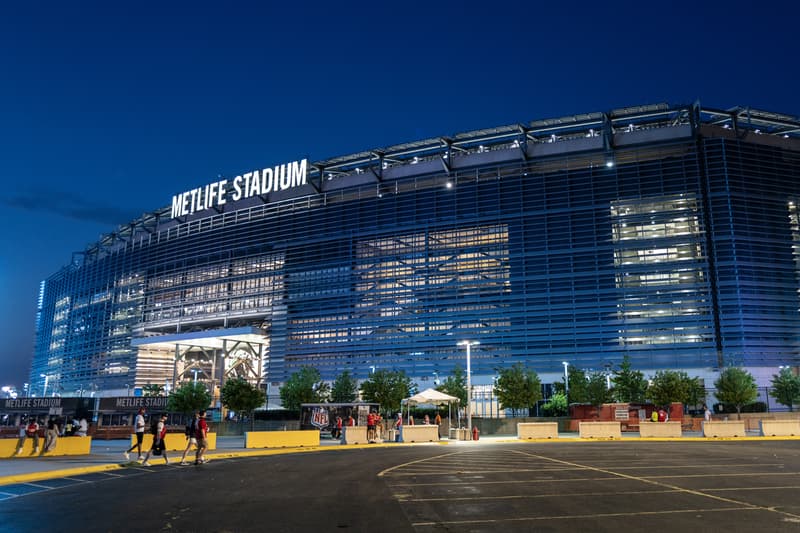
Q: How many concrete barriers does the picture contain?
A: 10